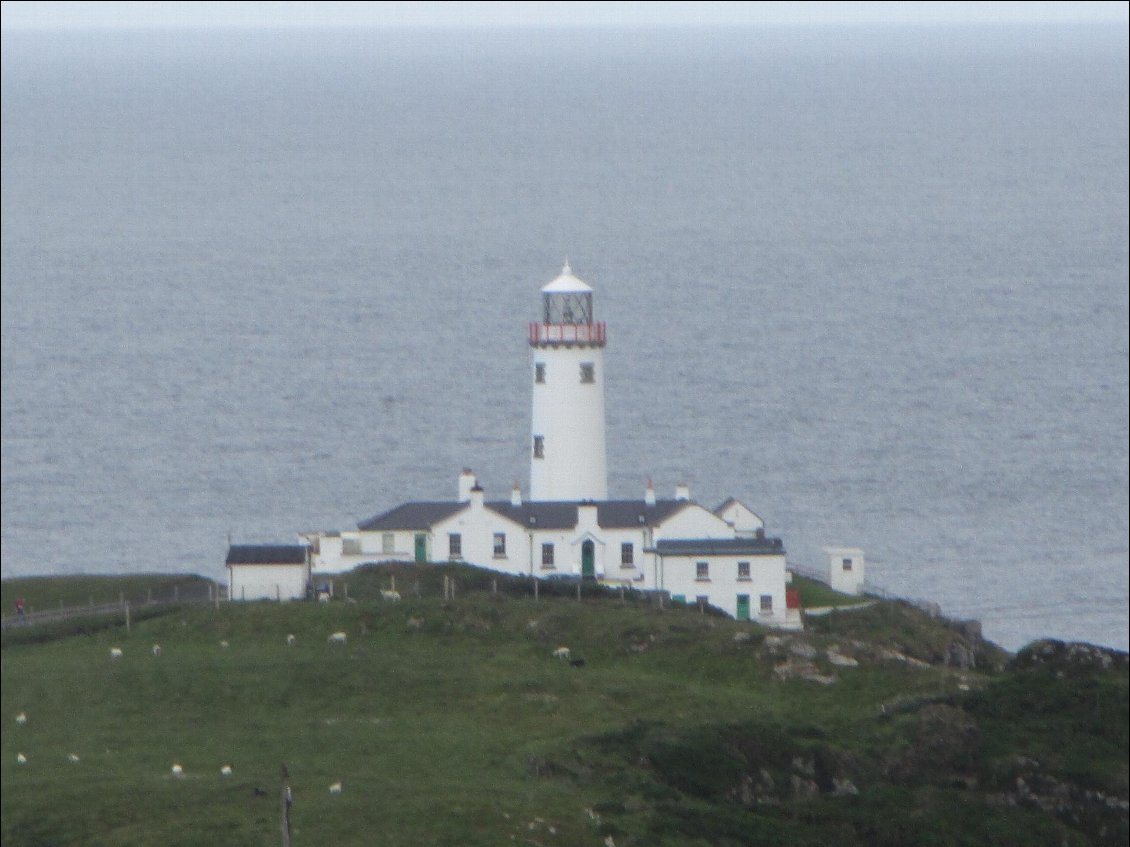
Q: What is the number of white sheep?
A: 14